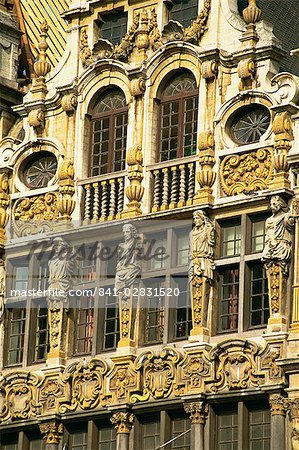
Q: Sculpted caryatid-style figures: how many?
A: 4